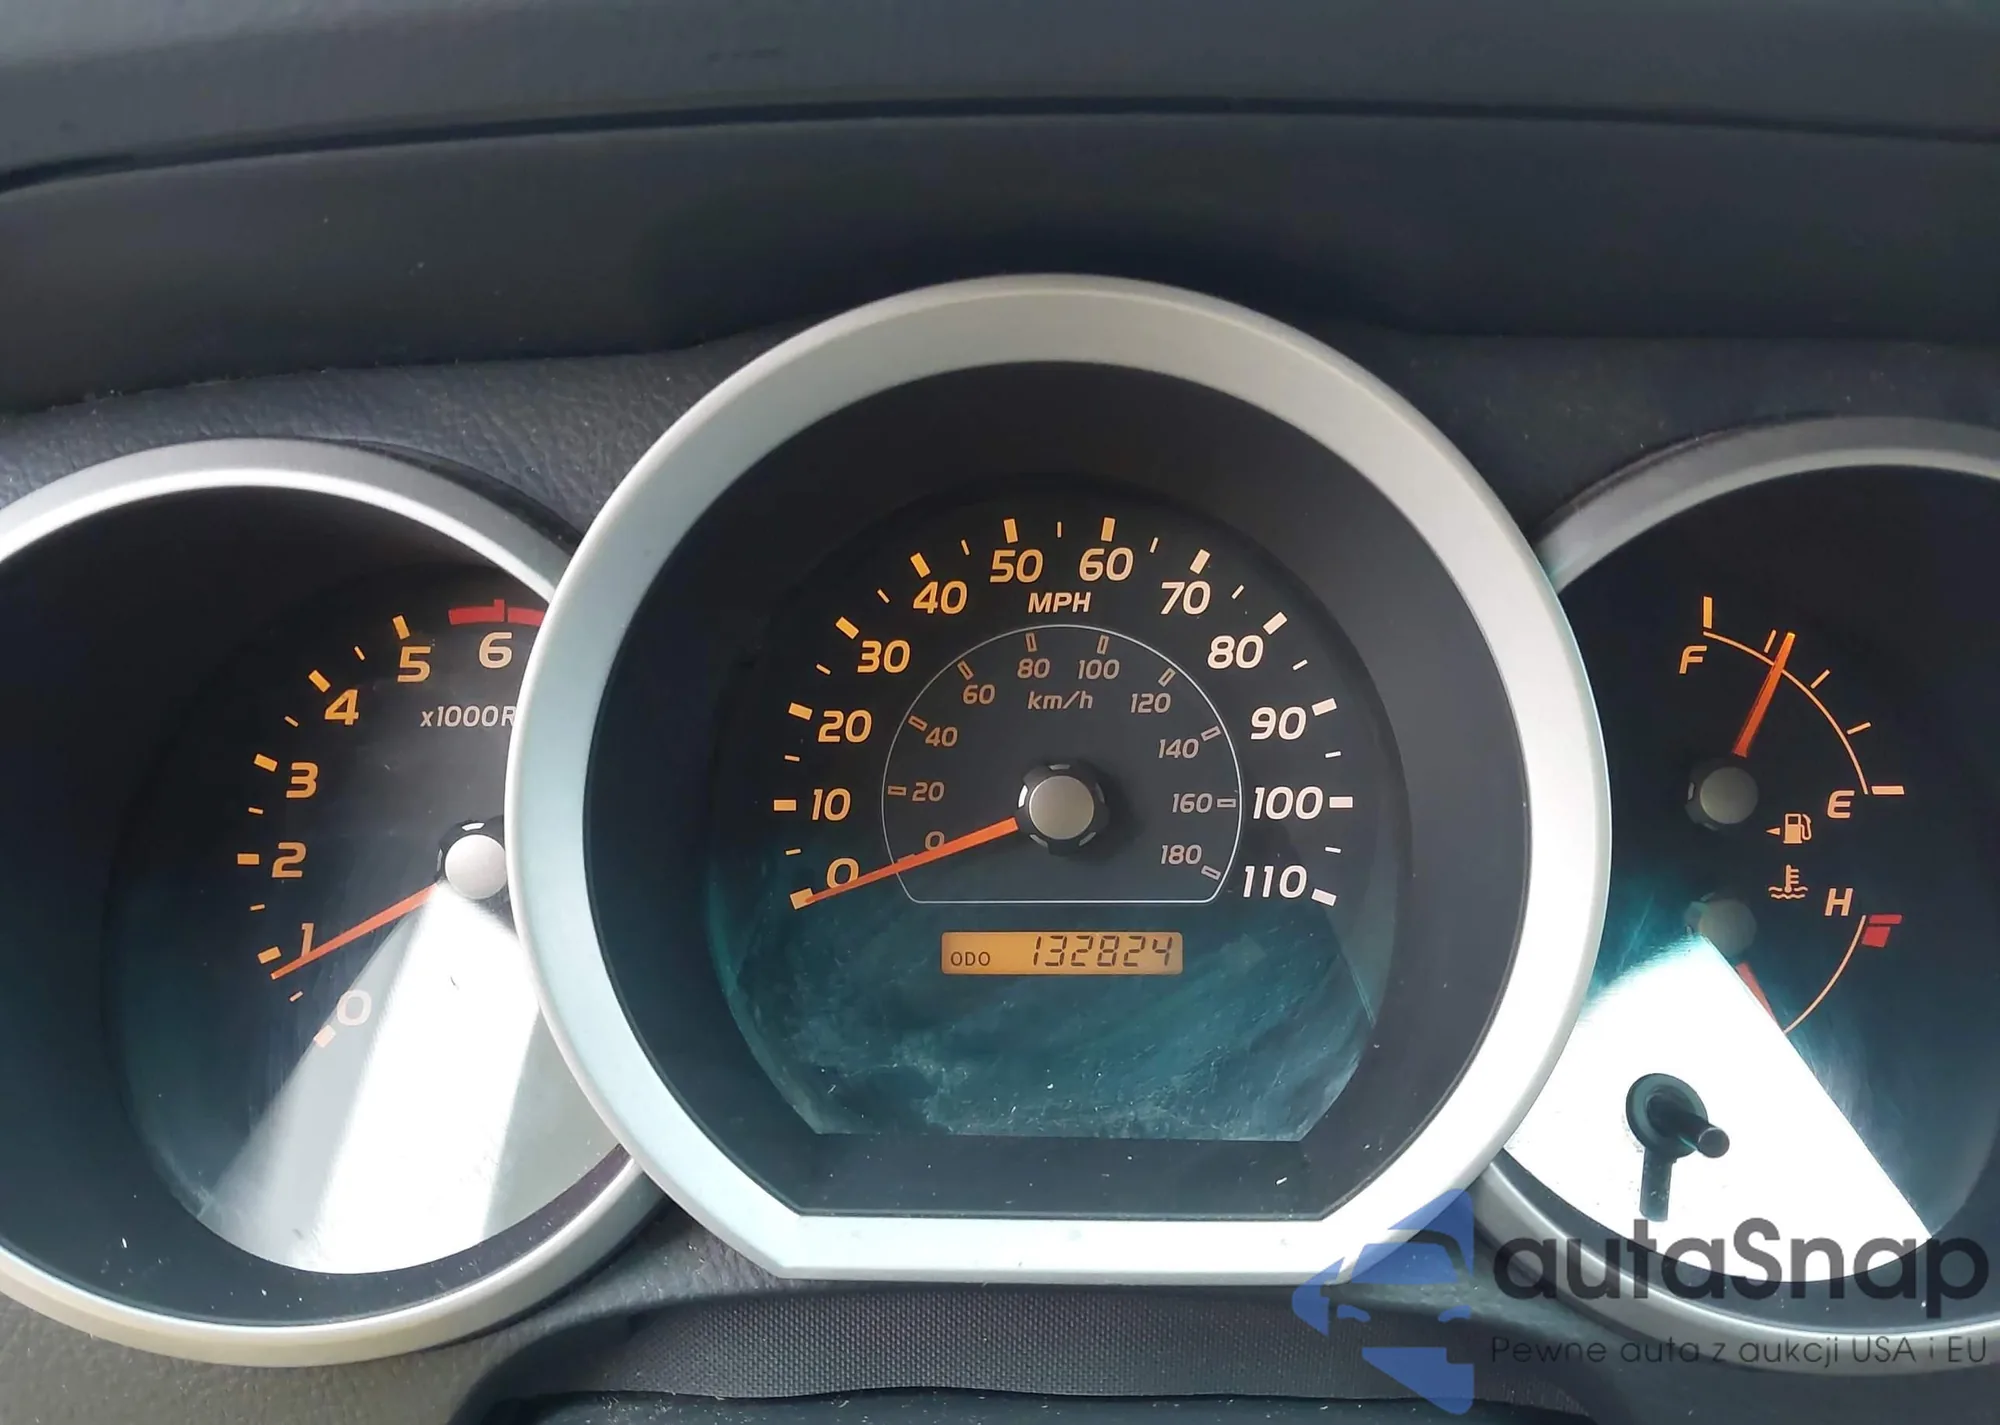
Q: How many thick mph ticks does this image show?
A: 12